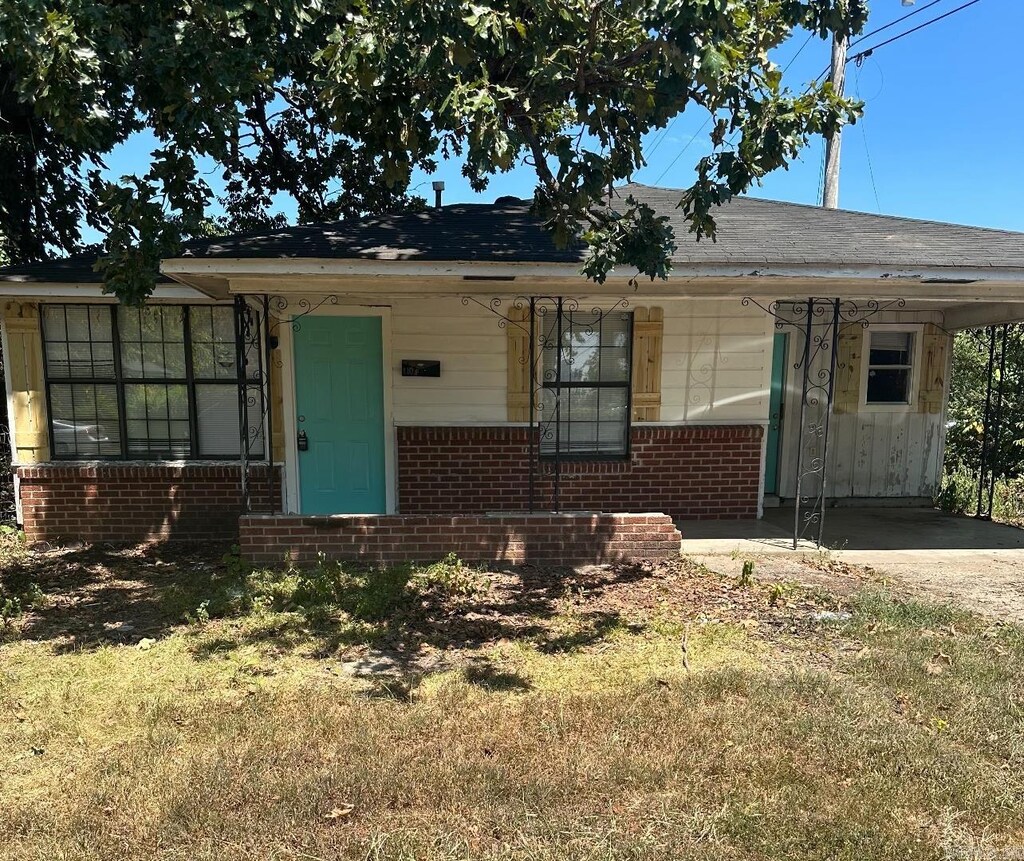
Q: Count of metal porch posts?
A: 4